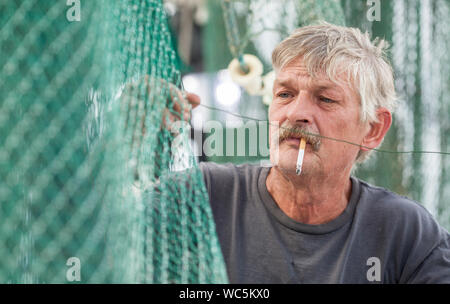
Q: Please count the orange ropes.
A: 0